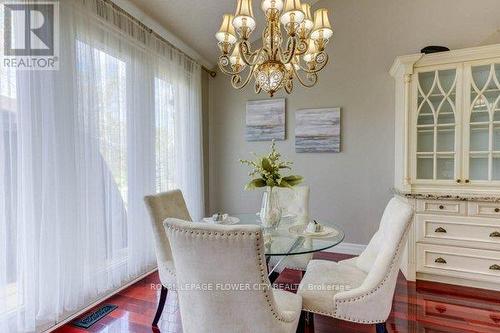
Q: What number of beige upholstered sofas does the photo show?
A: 0